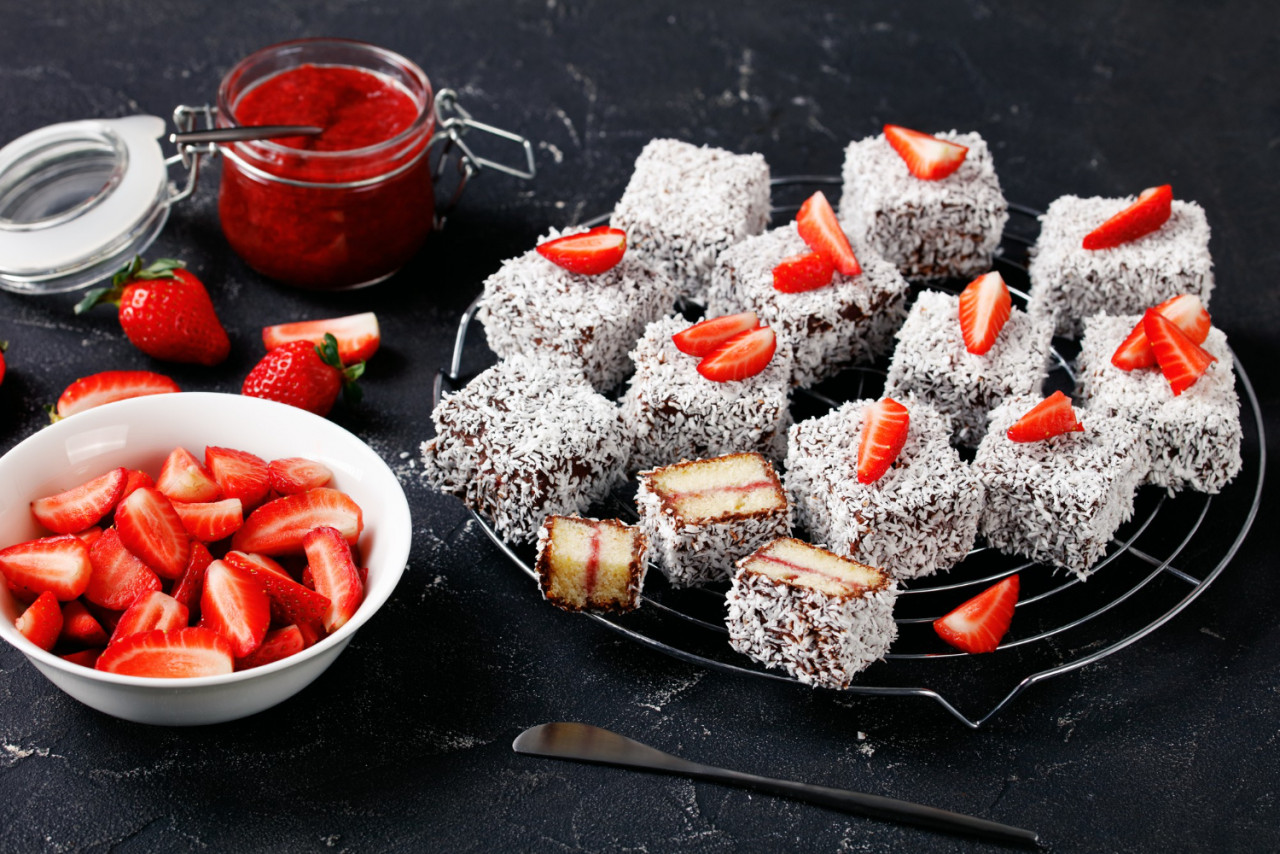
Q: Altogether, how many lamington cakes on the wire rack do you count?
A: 14